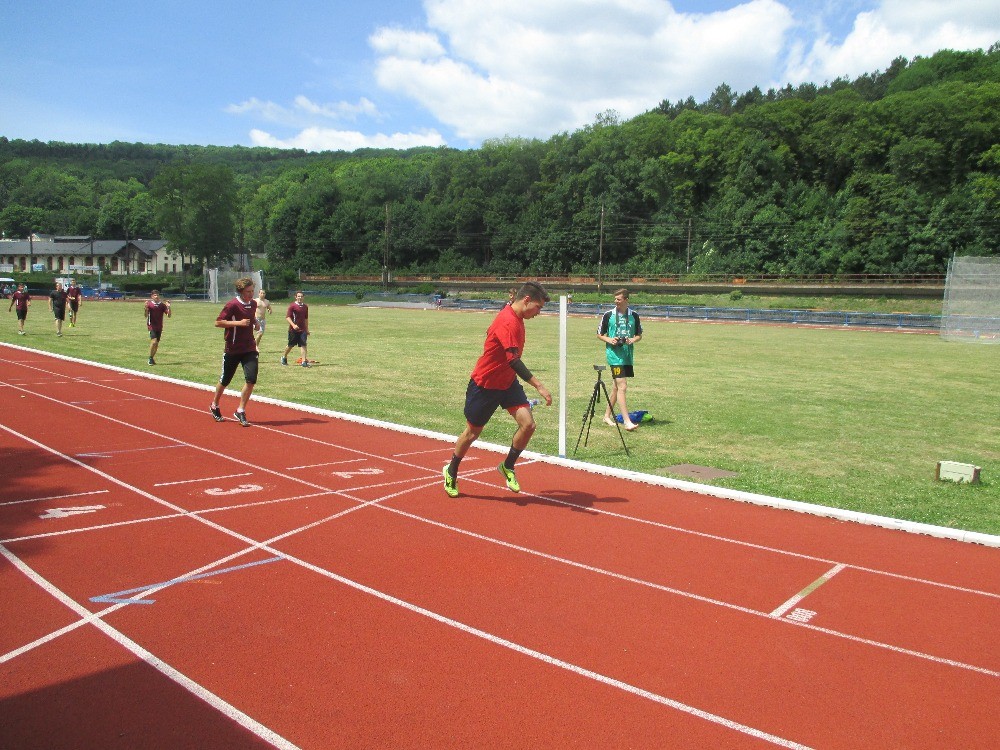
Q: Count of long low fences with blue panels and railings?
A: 1